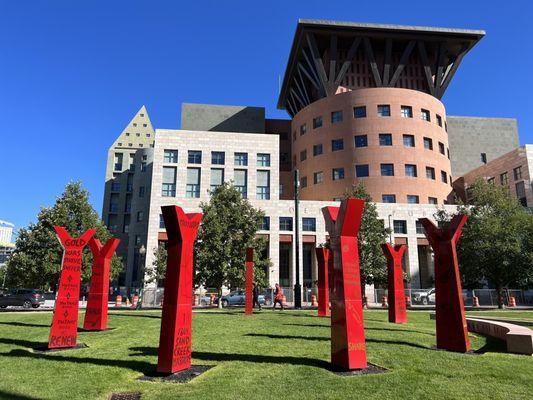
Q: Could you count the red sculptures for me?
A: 8